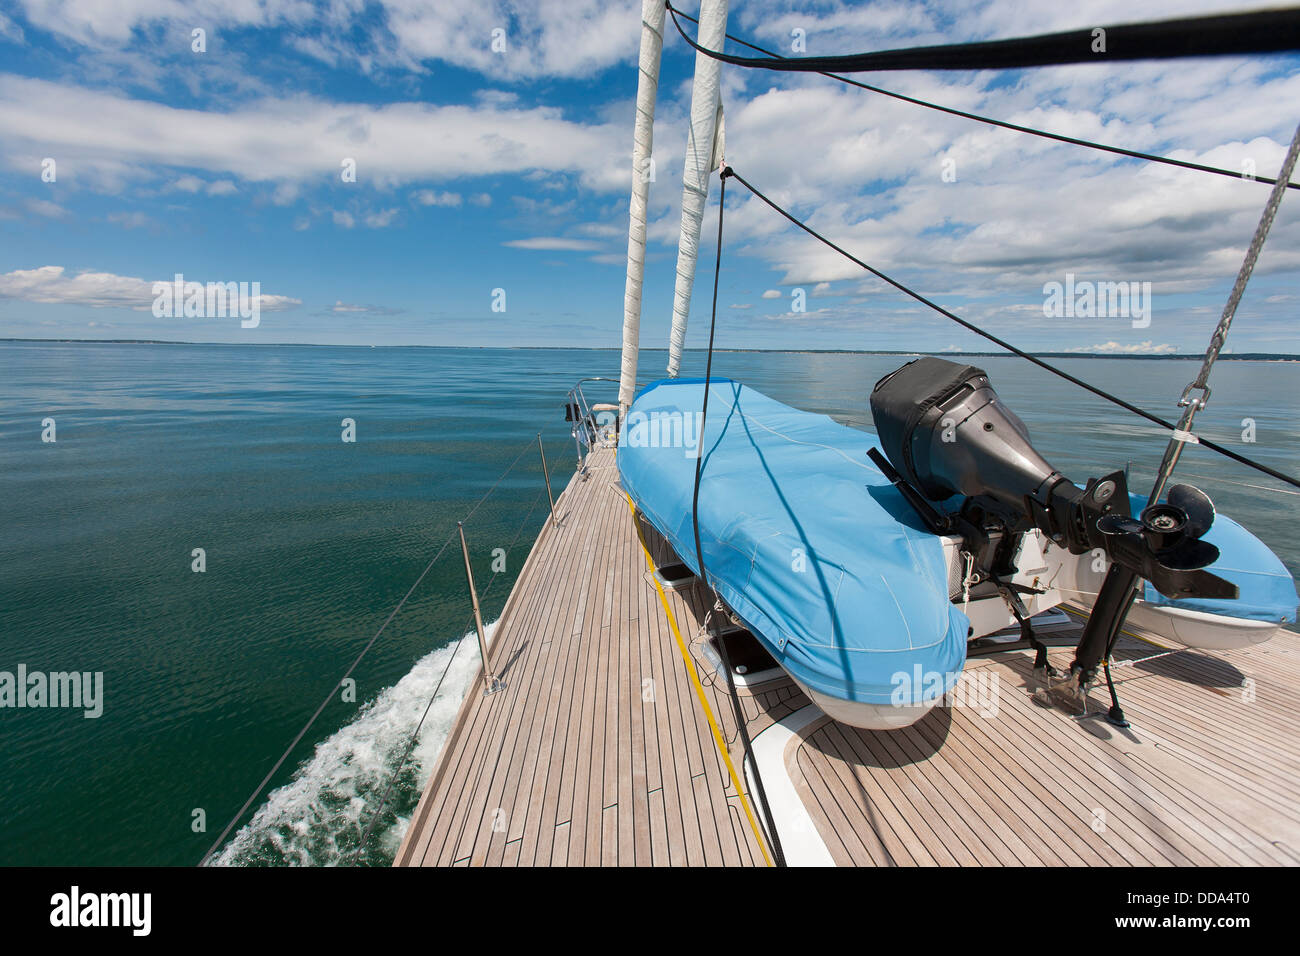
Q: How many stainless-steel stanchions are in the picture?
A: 2